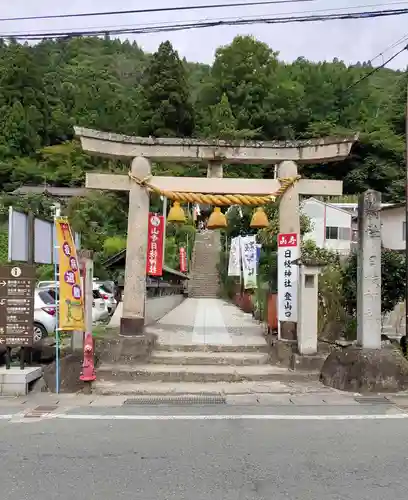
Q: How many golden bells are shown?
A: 3